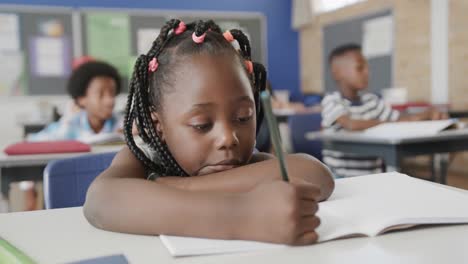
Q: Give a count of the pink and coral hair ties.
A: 5